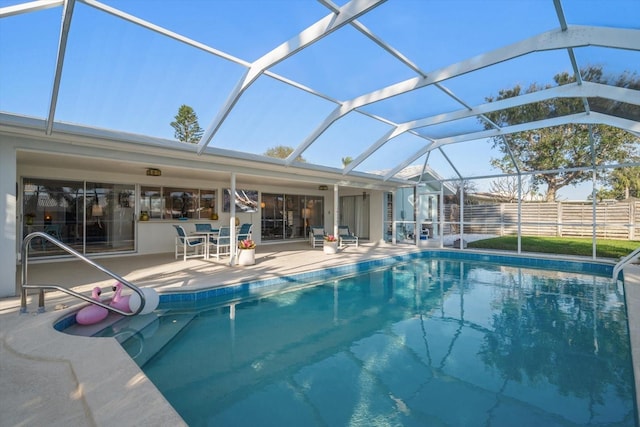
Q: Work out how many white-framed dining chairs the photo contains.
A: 4